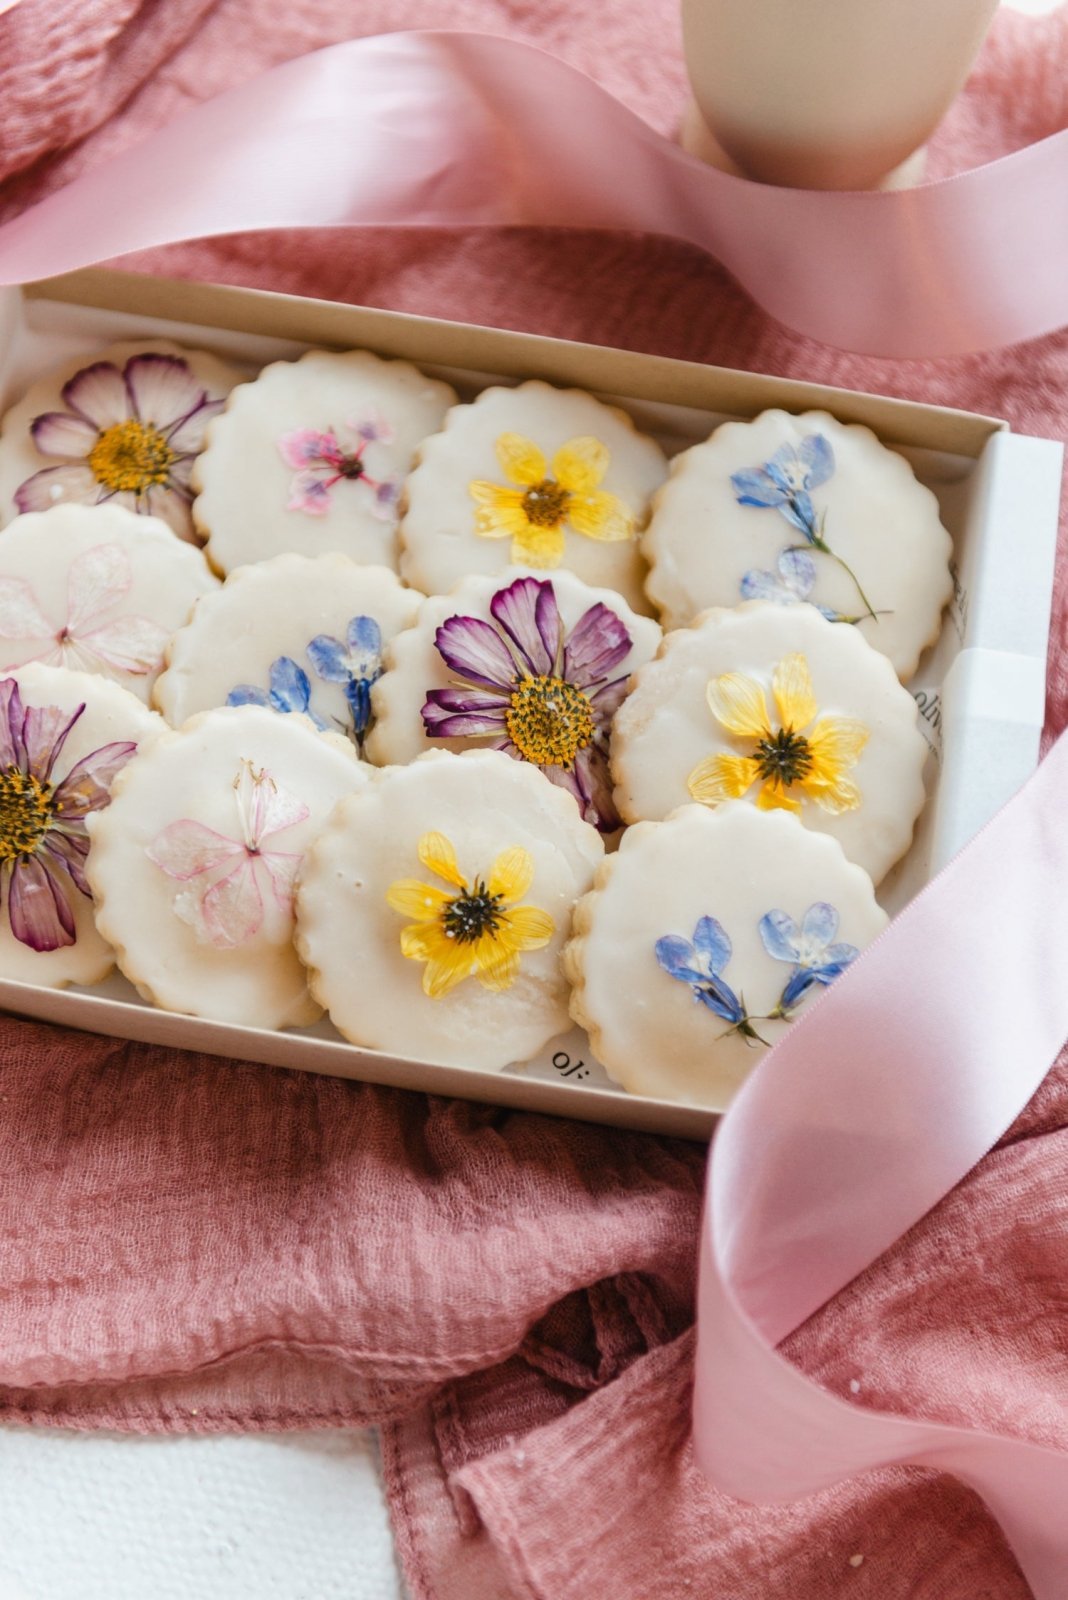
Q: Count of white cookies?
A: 12